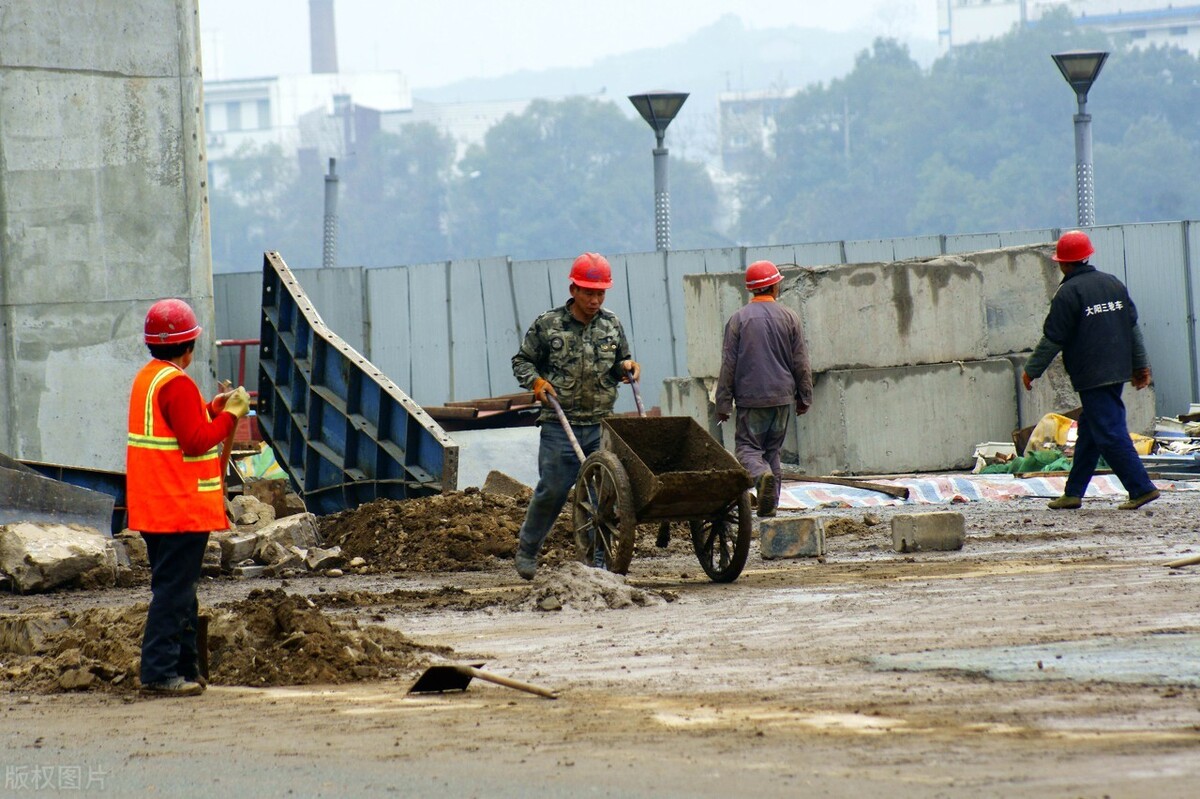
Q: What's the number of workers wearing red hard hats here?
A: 4